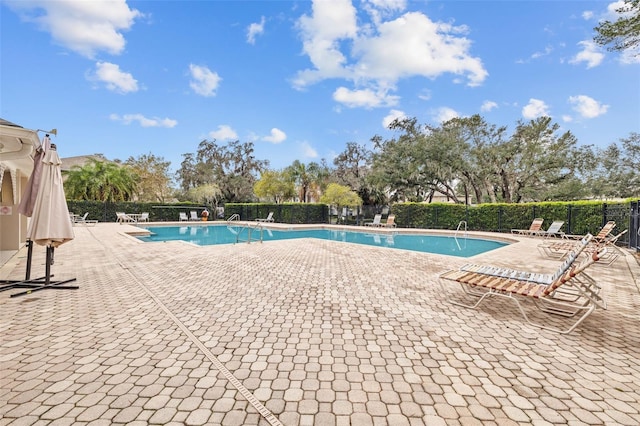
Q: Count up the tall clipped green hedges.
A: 3